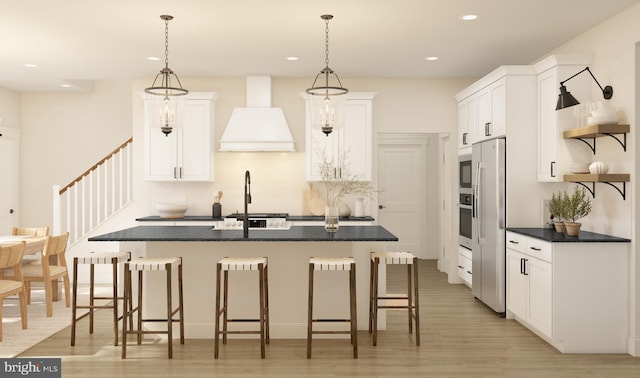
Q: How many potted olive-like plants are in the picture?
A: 2